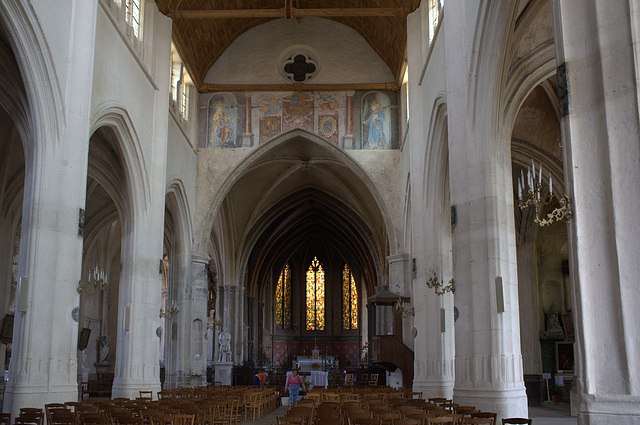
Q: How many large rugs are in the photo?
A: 0